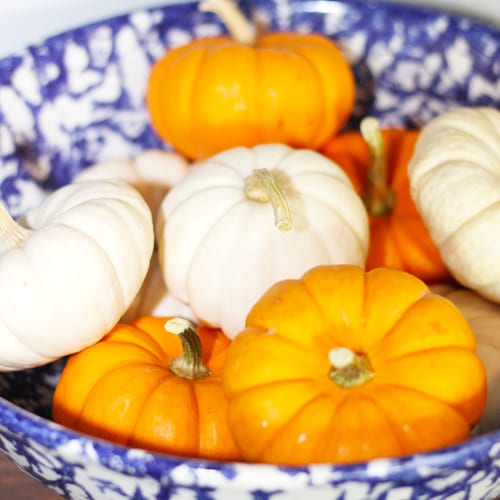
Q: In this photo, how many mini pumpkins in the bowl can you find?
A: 9